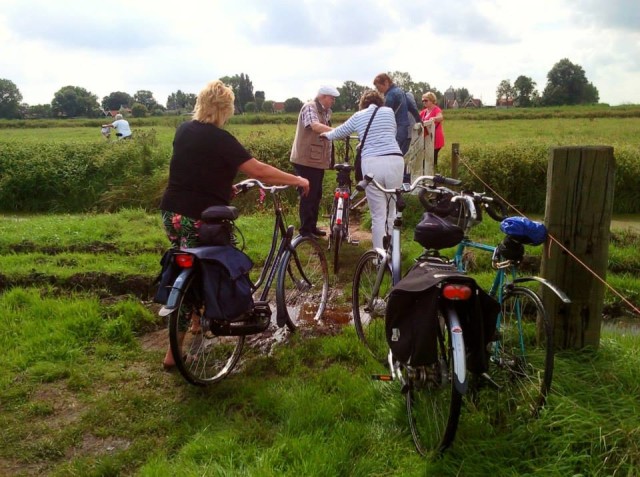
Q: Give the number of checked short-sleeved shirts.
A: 1